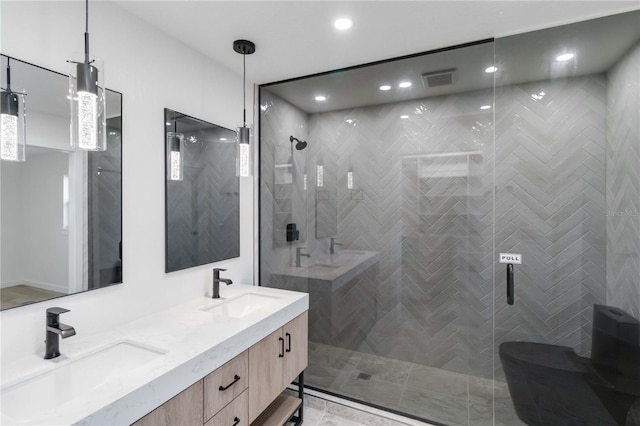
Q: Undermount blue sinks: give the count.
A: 0